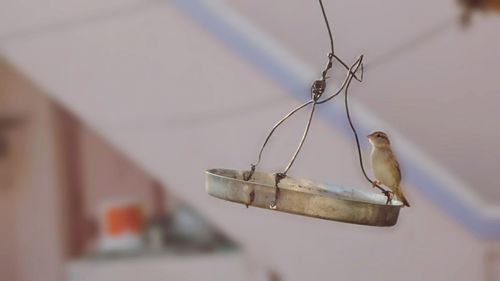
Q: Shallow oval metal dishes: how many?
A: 1